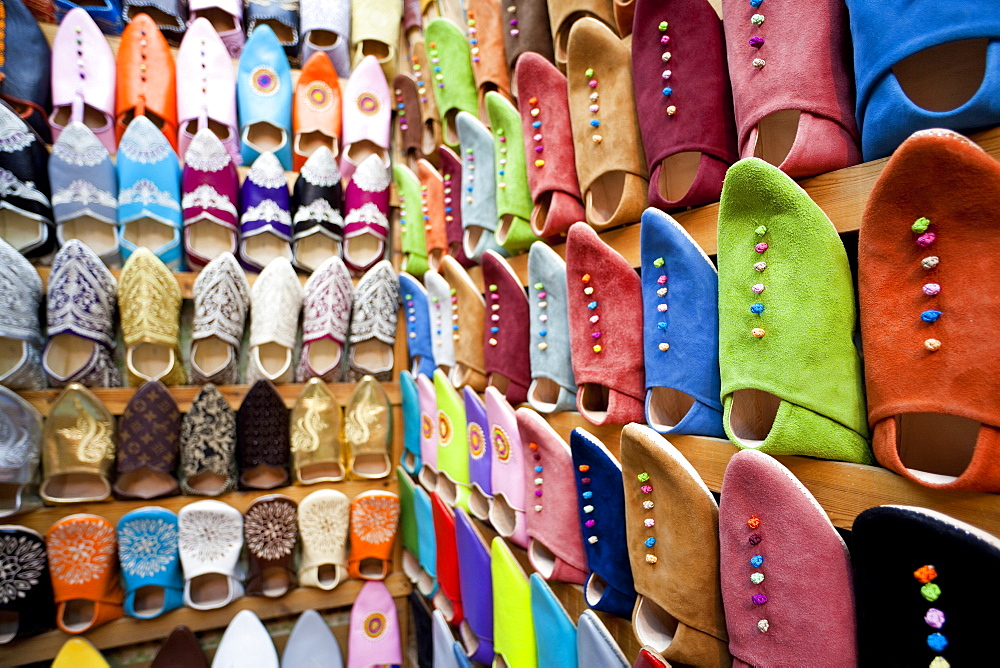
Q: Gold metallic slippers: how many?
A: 3